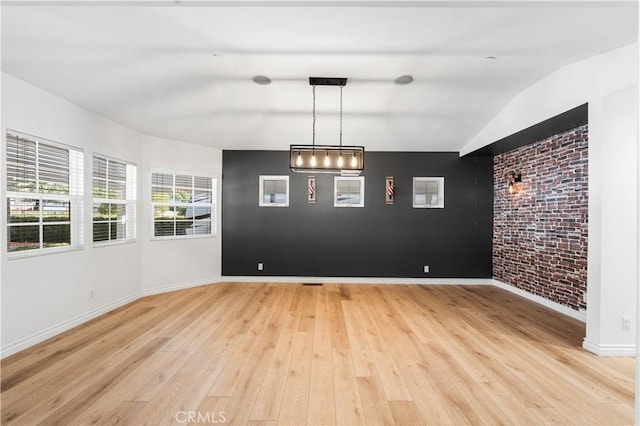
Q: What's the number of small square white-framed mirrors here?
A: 3